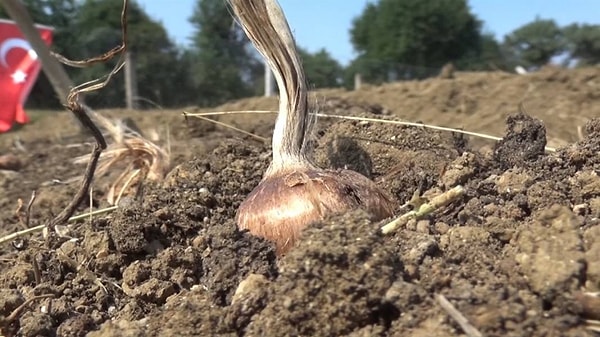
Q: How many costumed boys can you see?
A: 0